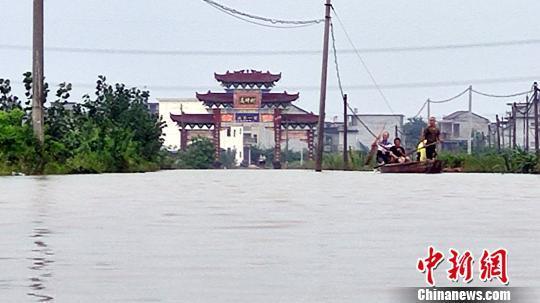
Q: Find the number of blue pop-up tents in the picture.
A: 0